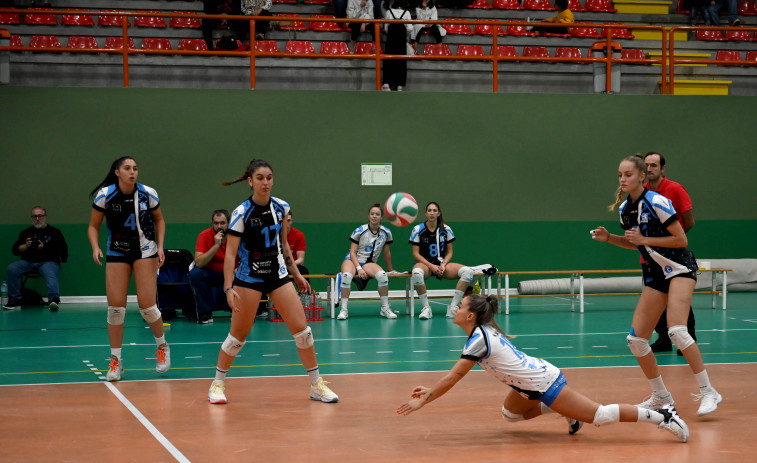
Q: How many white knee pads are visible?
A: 12